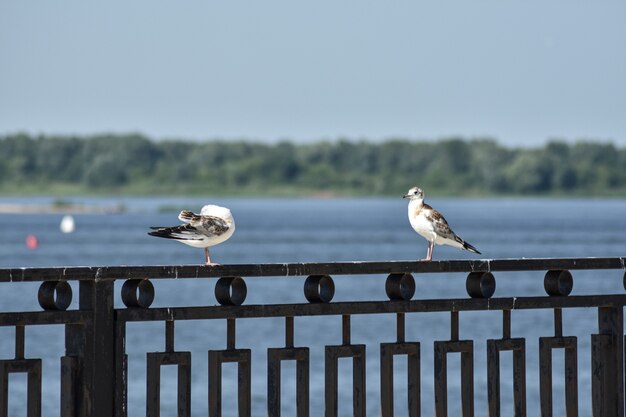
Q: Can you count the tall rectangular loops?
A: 9